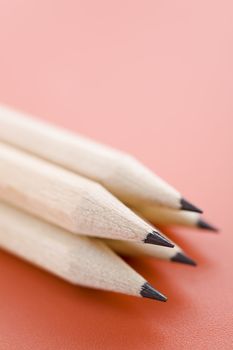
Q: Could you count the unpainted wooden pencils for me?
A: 5